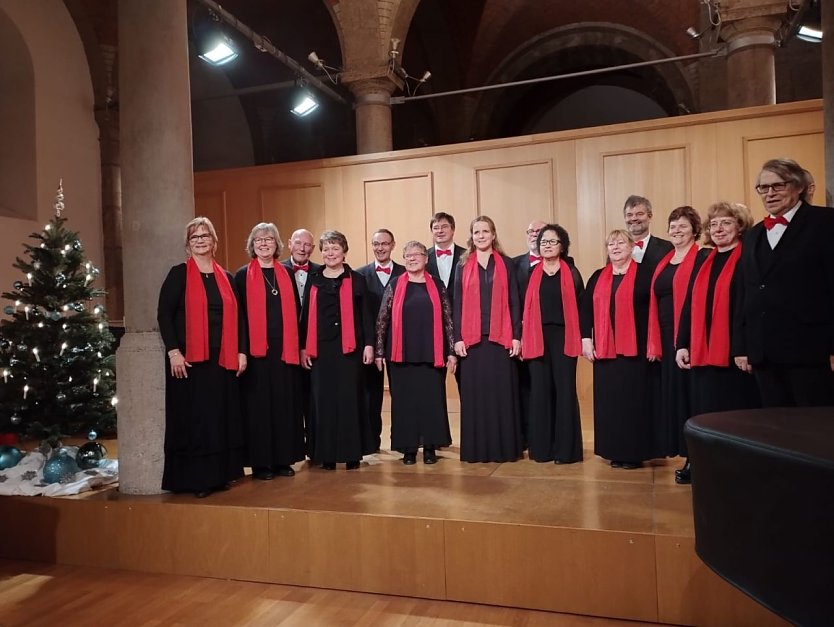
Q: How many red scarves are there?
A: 9